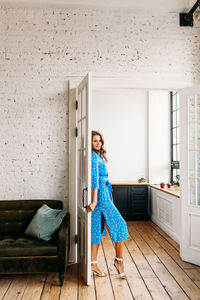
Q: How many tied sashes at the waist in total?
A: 1